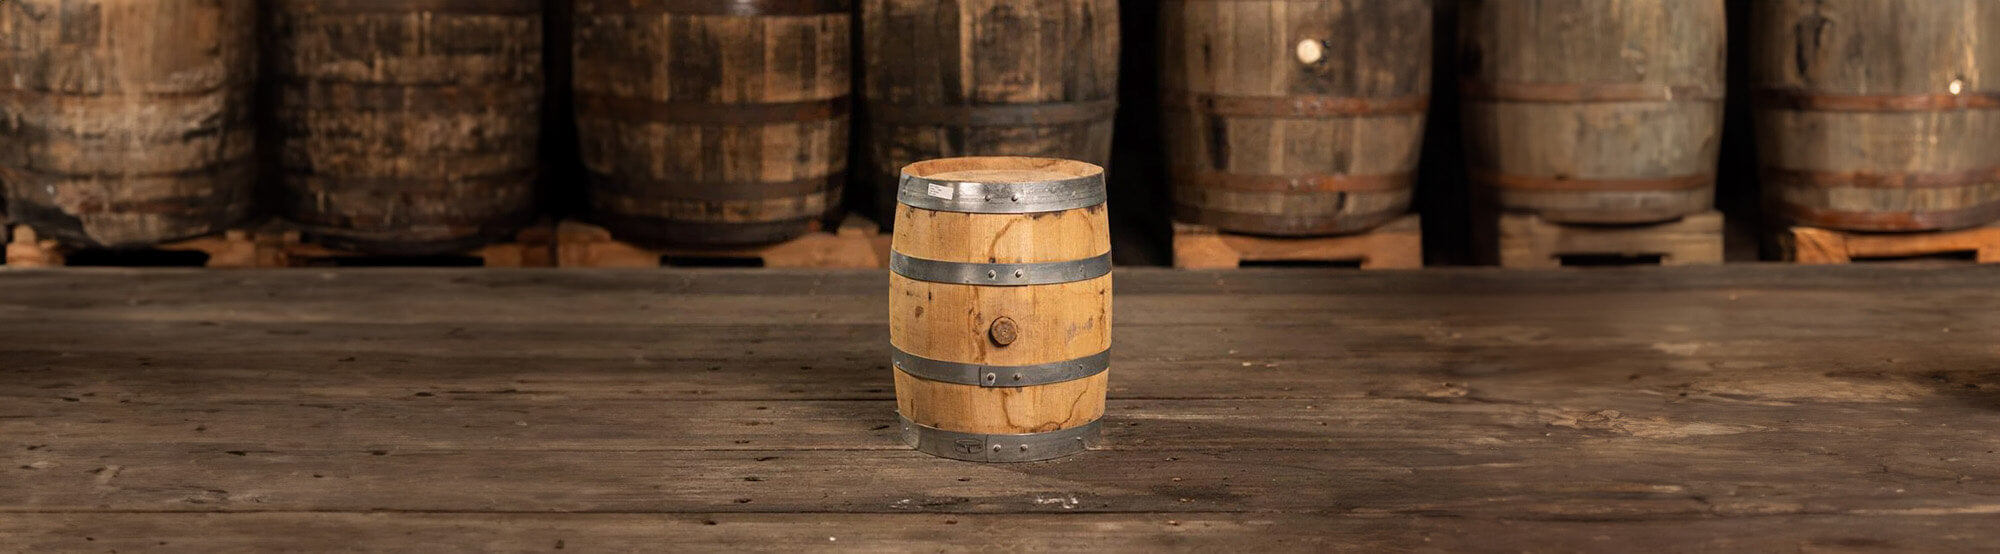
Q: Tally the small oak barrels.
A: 1